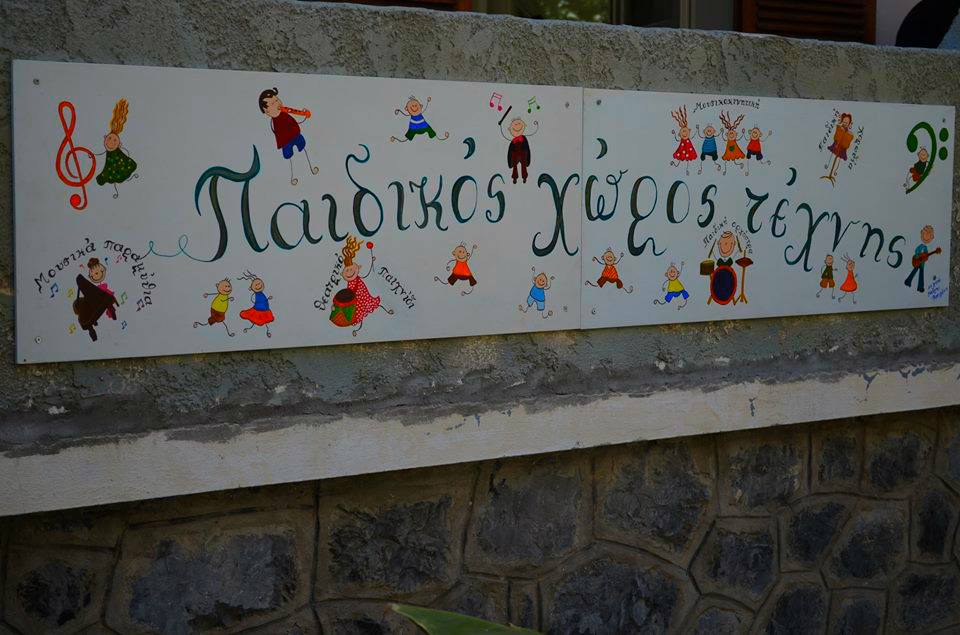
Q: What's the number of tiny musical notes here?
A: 11